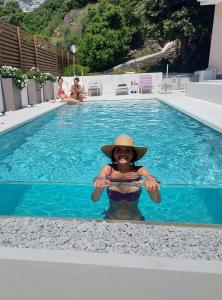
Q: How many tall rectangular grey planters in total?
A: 3